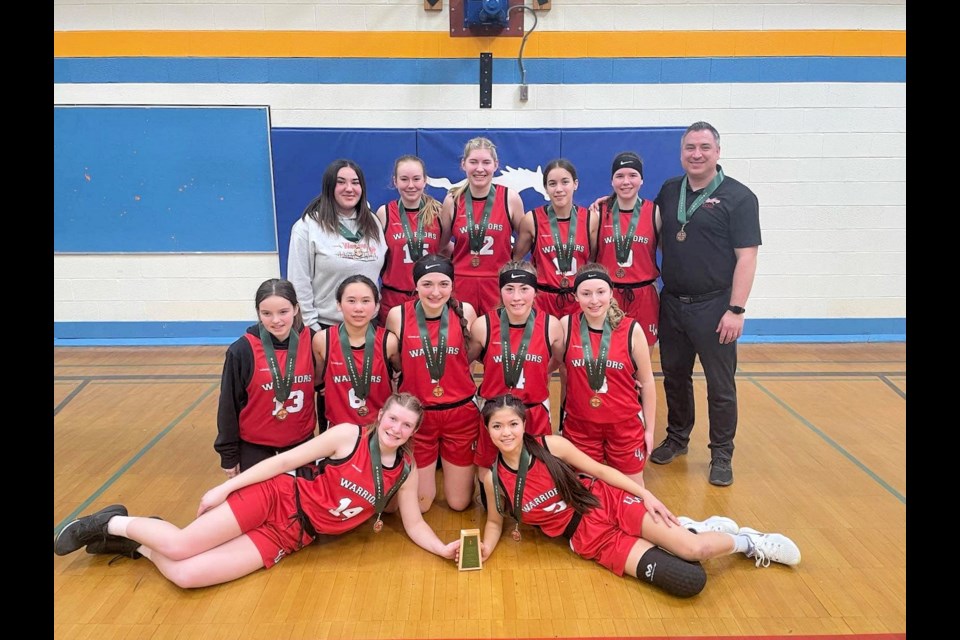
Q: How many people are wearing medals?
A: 13